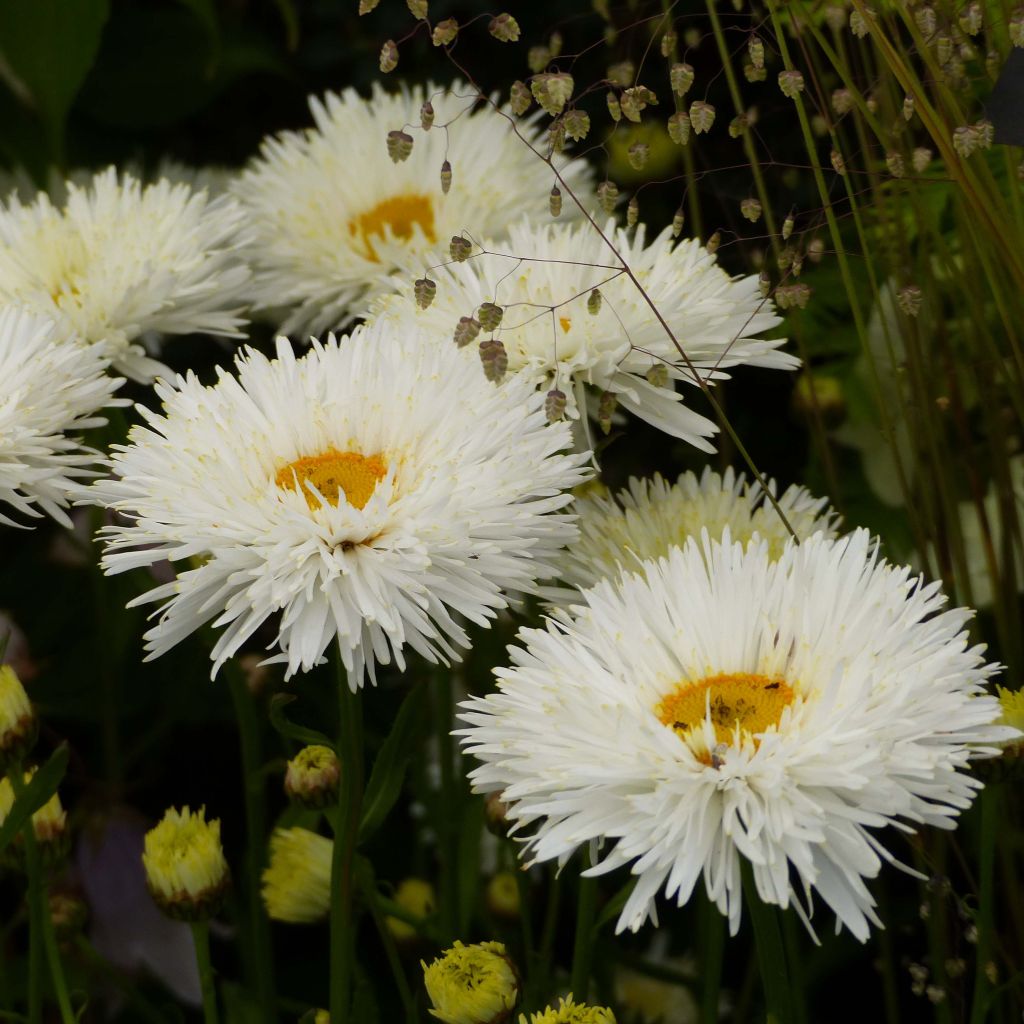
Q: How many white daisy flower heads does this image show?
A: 7